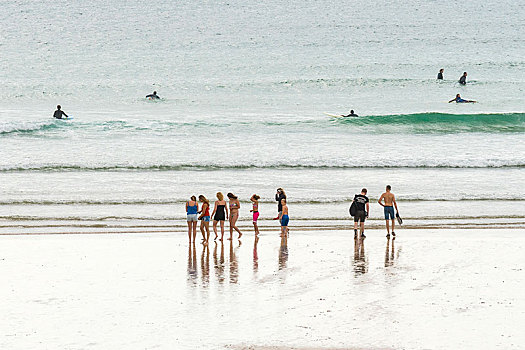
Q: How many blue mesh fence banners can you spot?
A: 0